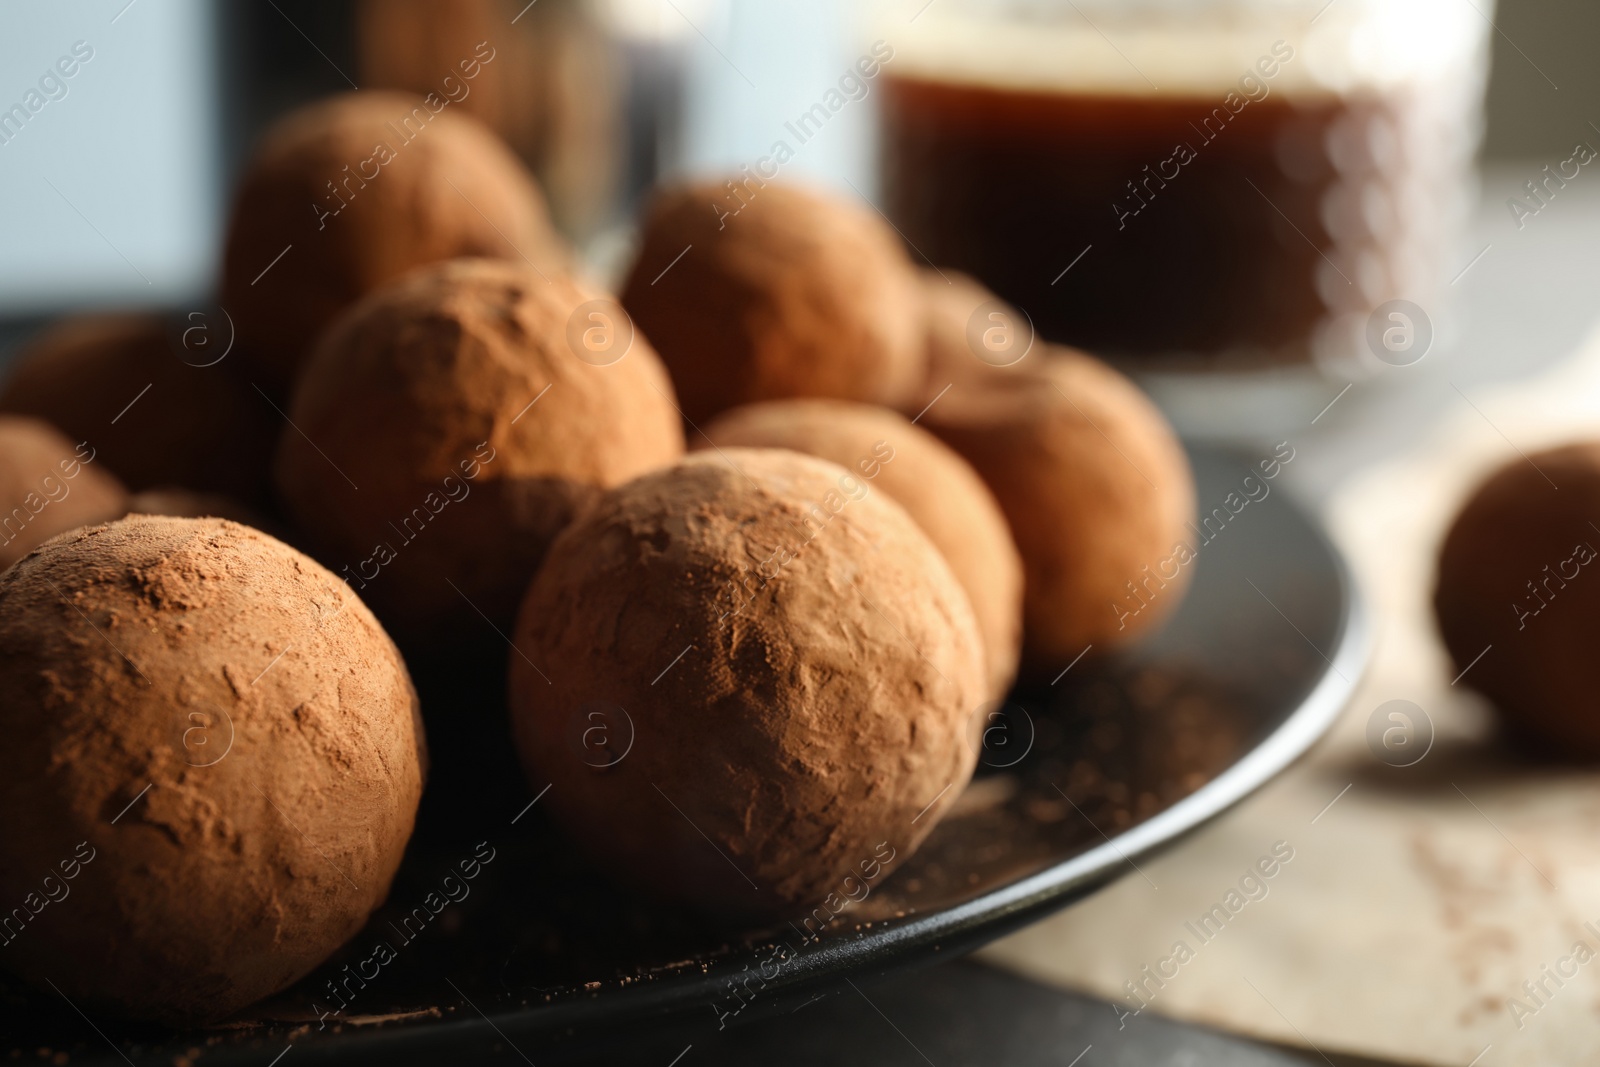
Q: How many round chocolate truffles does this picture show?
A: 12